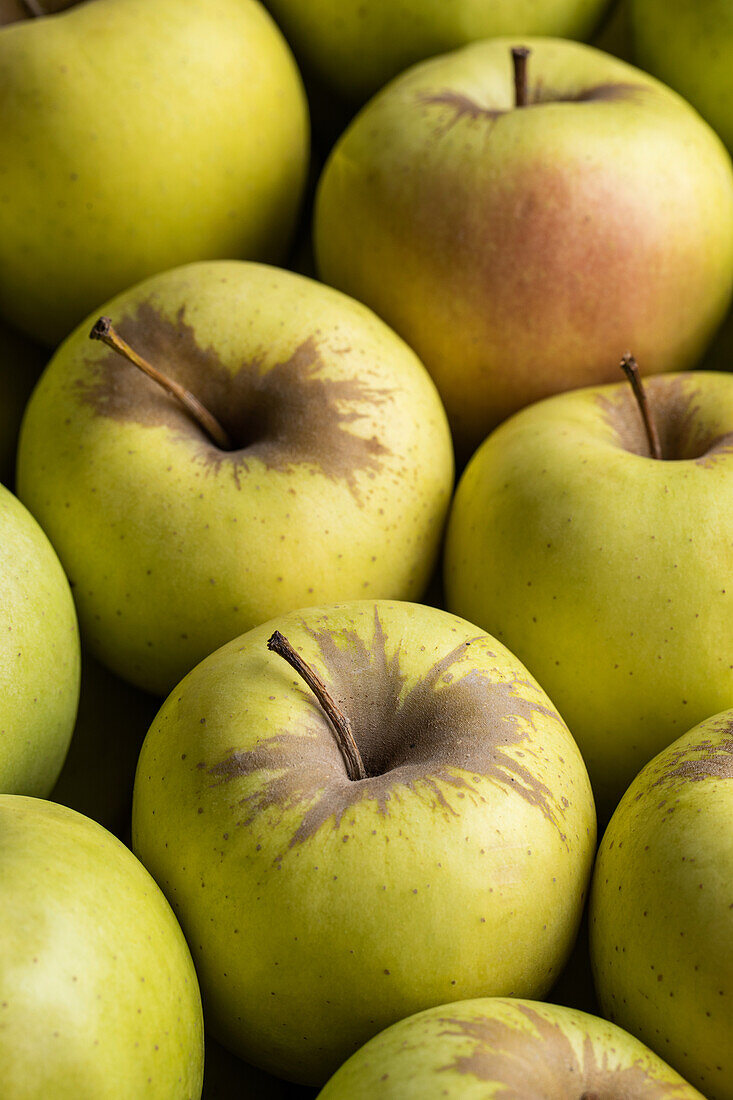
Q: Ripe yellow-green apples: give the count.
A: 11